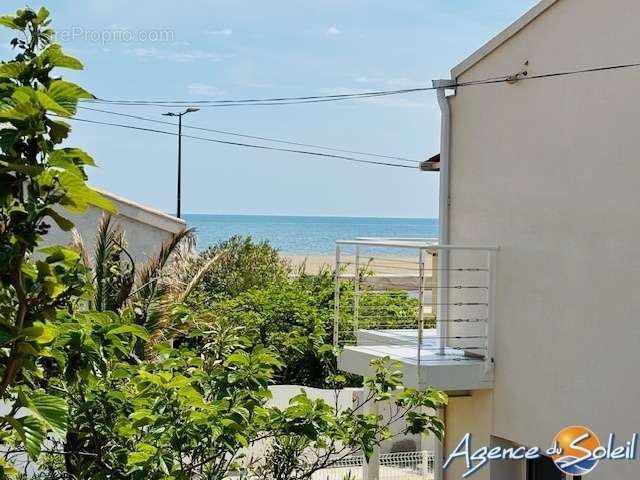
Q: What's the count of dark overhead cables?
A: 4